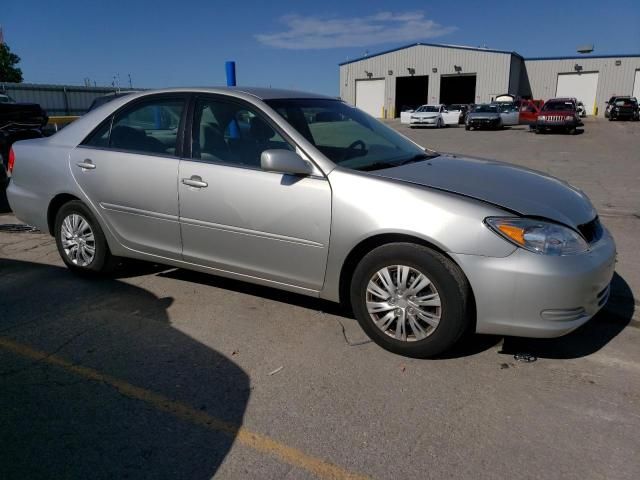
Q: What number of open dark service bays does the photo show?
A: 2